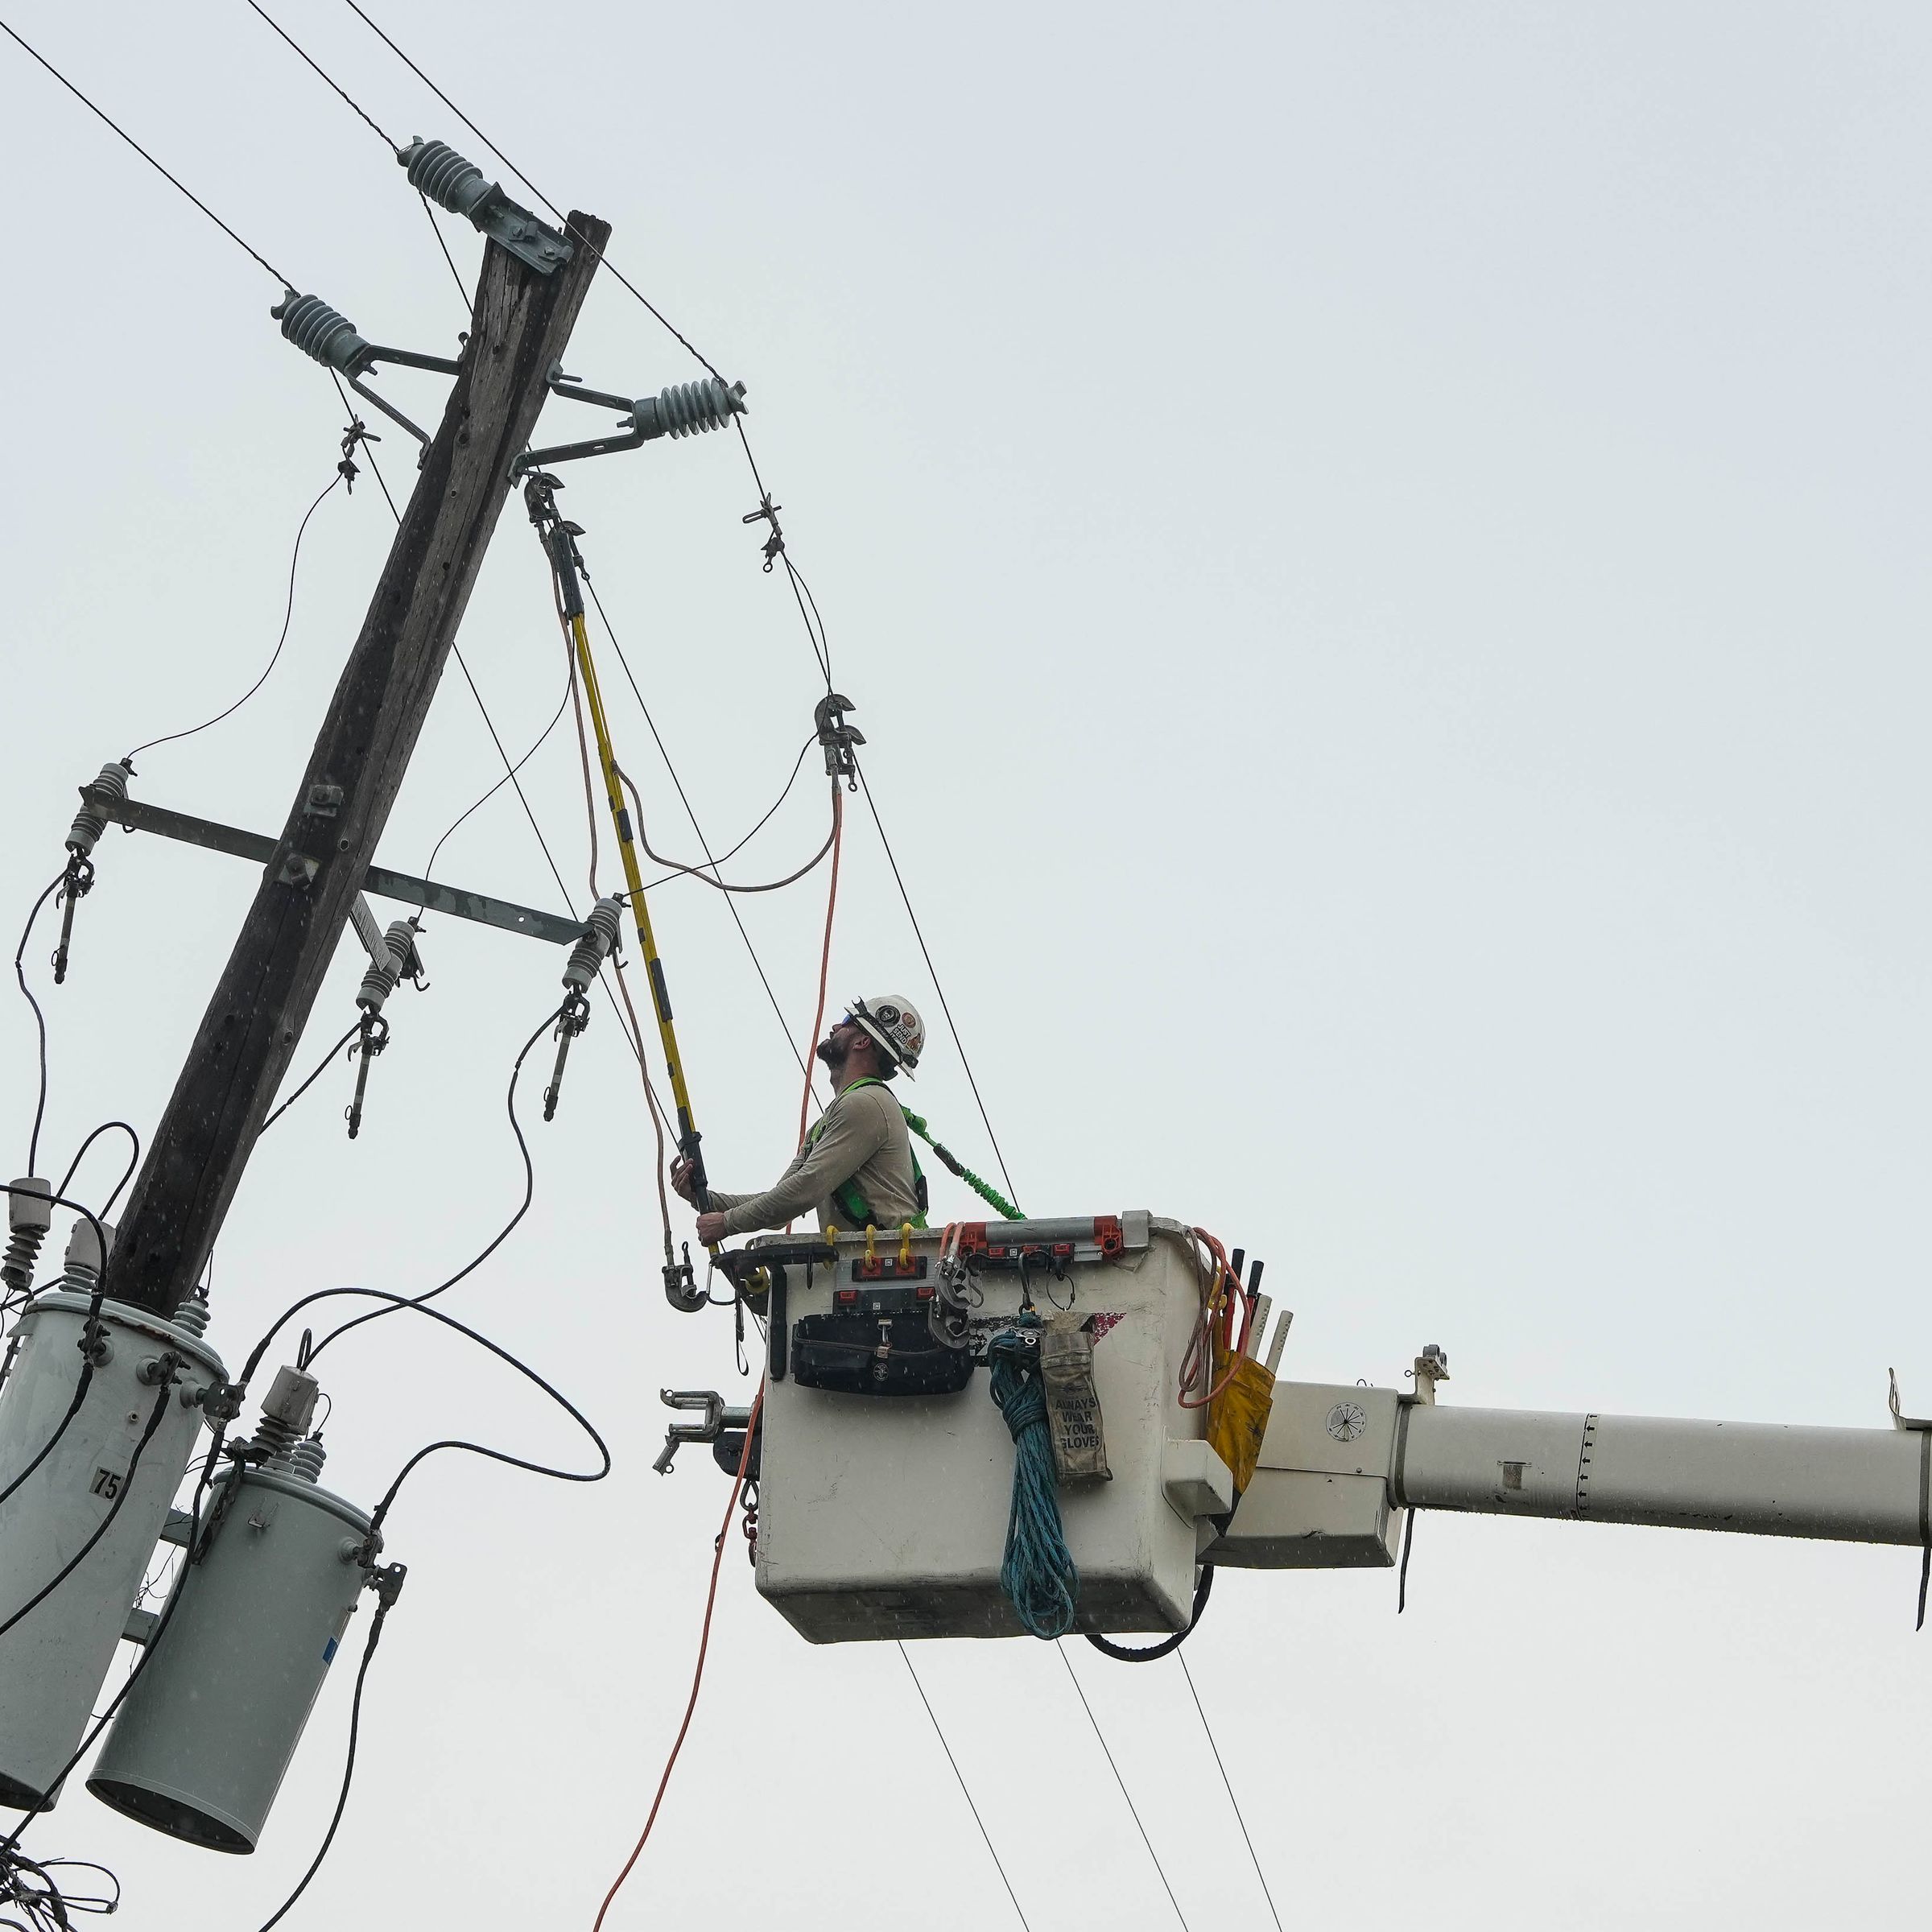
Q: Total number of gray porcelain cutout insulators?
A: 3